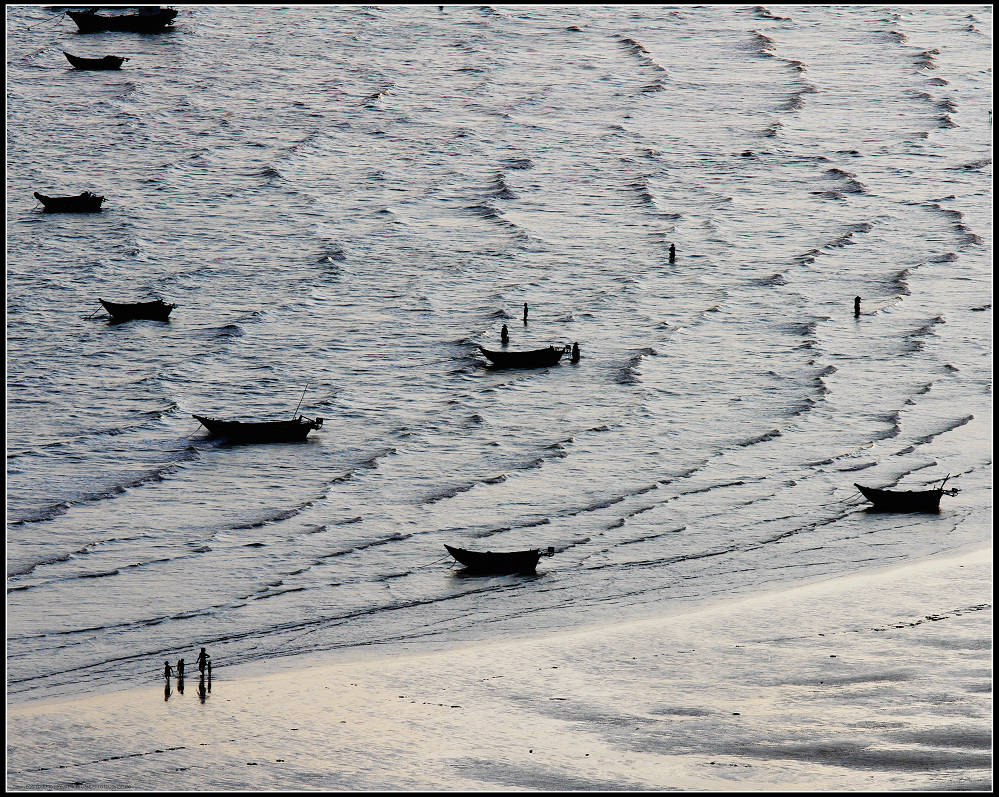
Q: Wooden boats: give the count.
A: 8